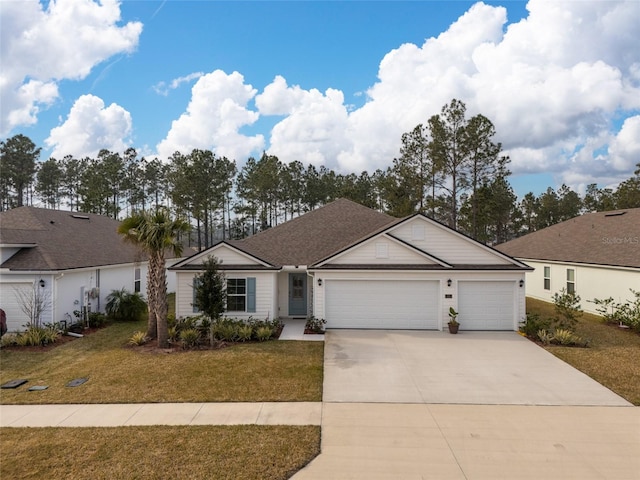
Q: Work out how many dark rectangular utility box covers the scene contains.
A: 3